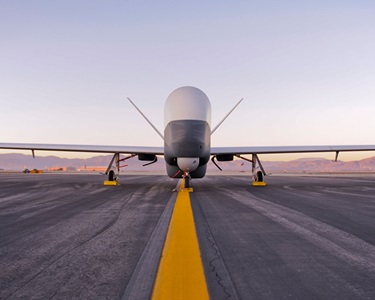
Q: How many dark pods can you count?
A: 2